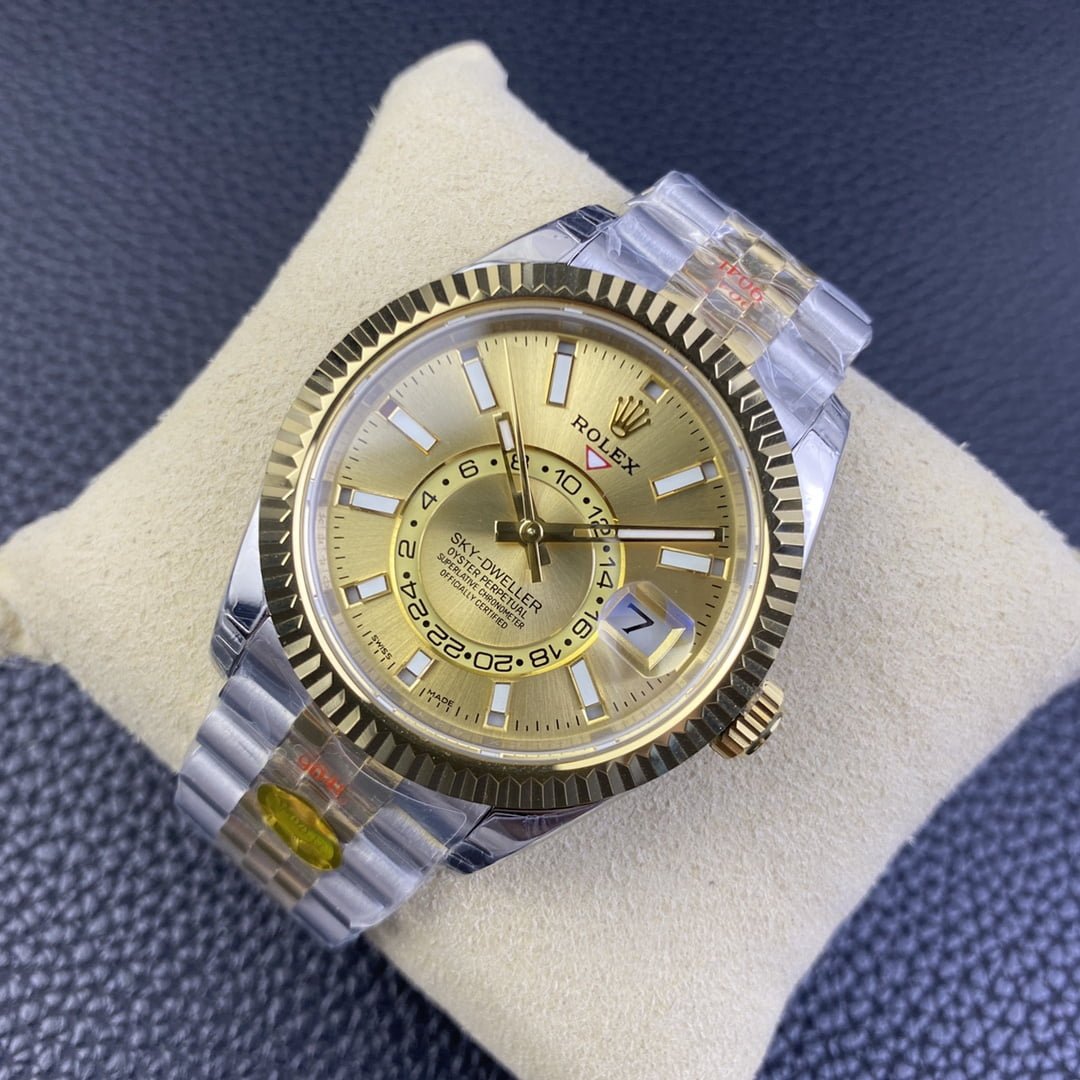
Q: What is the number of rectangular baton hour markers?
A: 10